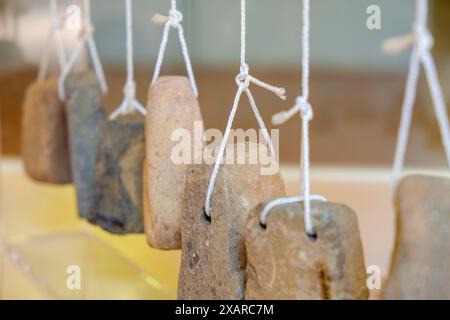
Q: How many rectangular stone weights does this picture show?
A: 7